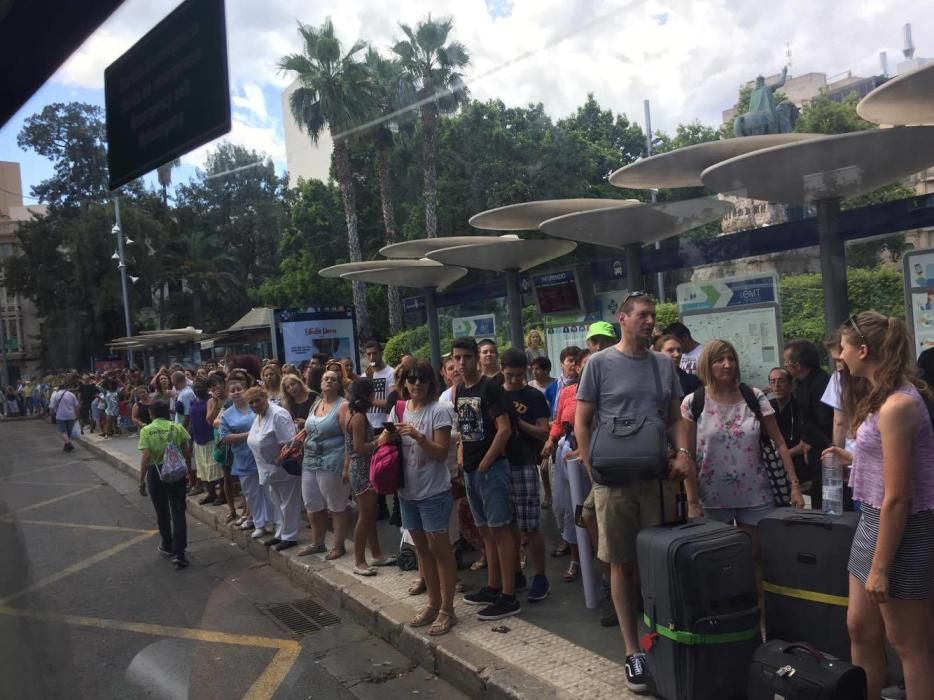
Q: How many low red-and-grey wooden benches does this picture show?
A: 0